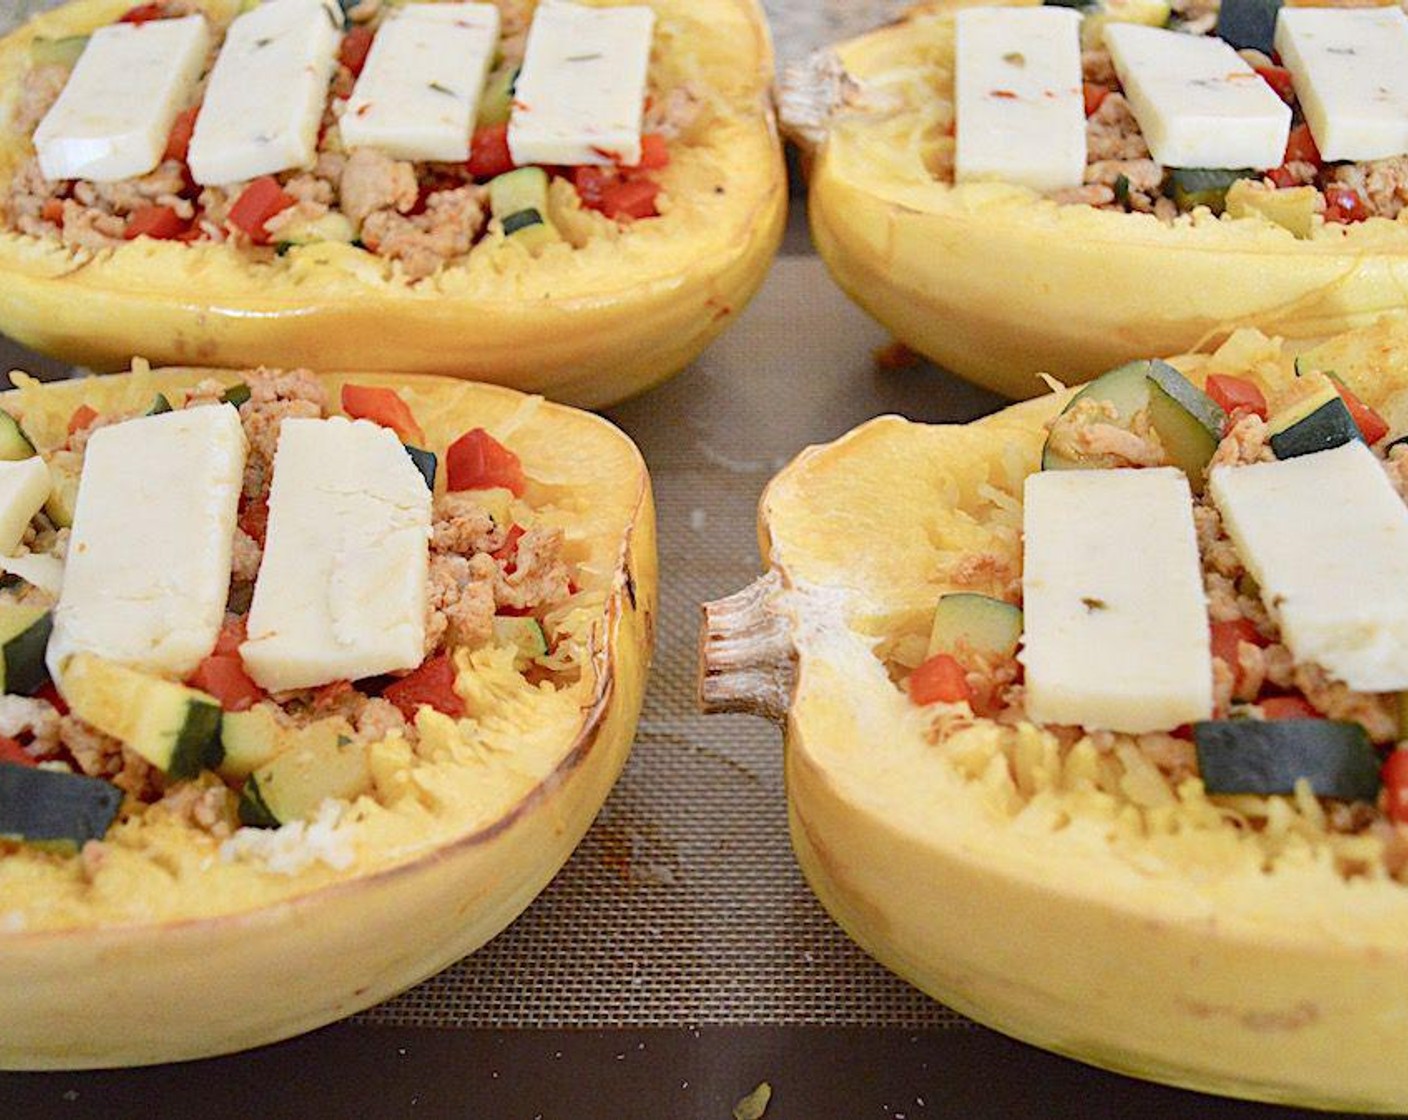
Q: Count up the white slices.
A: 12